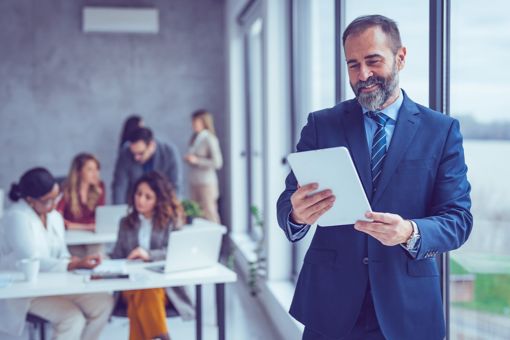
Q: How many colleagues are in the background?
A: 6